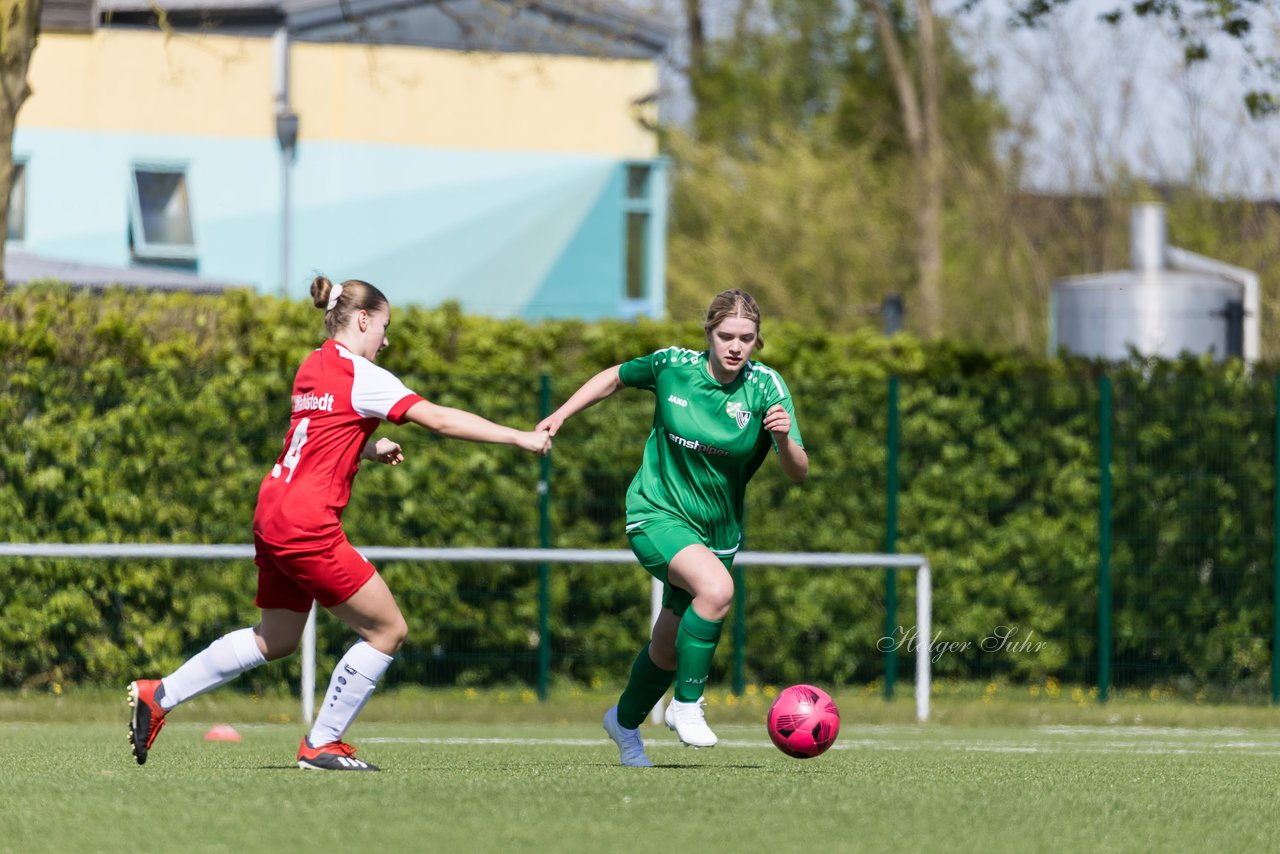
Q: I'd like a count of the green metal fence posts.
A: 5